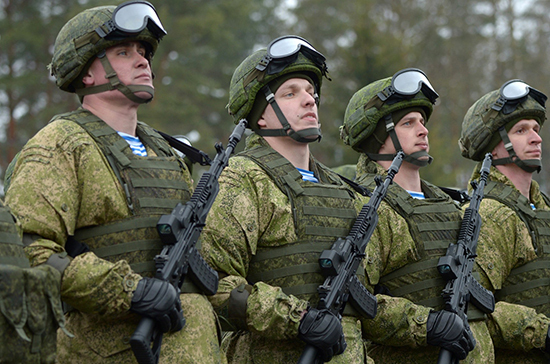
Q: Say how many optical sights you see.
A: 3